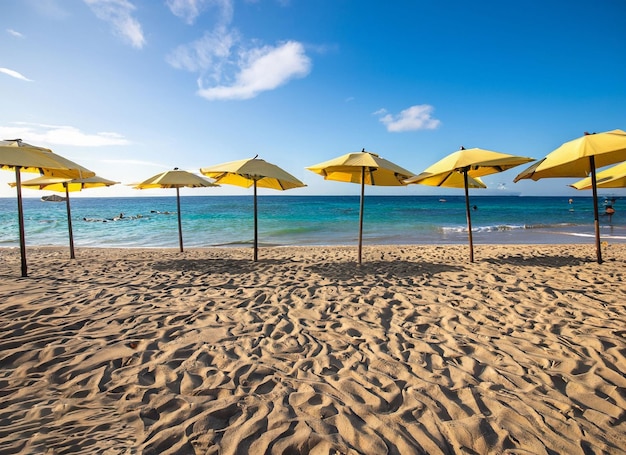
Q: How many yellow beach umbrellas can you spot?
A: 8